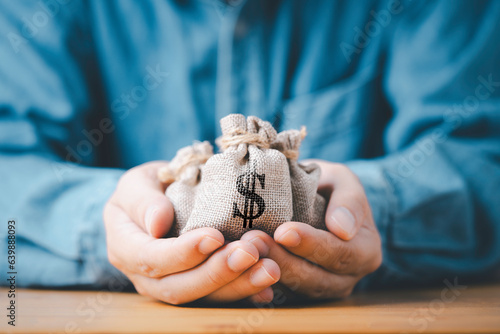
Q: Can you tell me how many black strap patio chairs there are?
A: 0